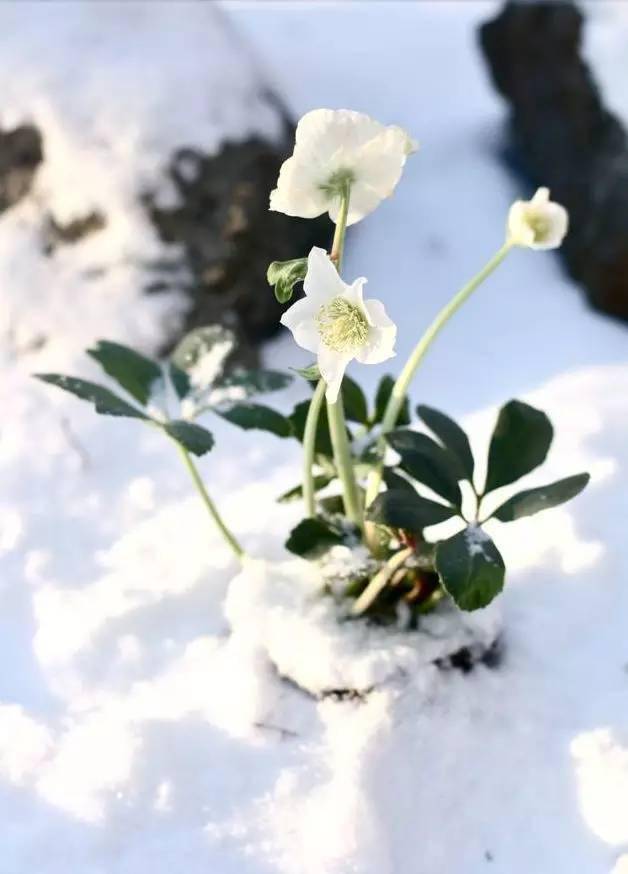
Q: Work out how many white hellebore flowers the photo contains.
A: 3